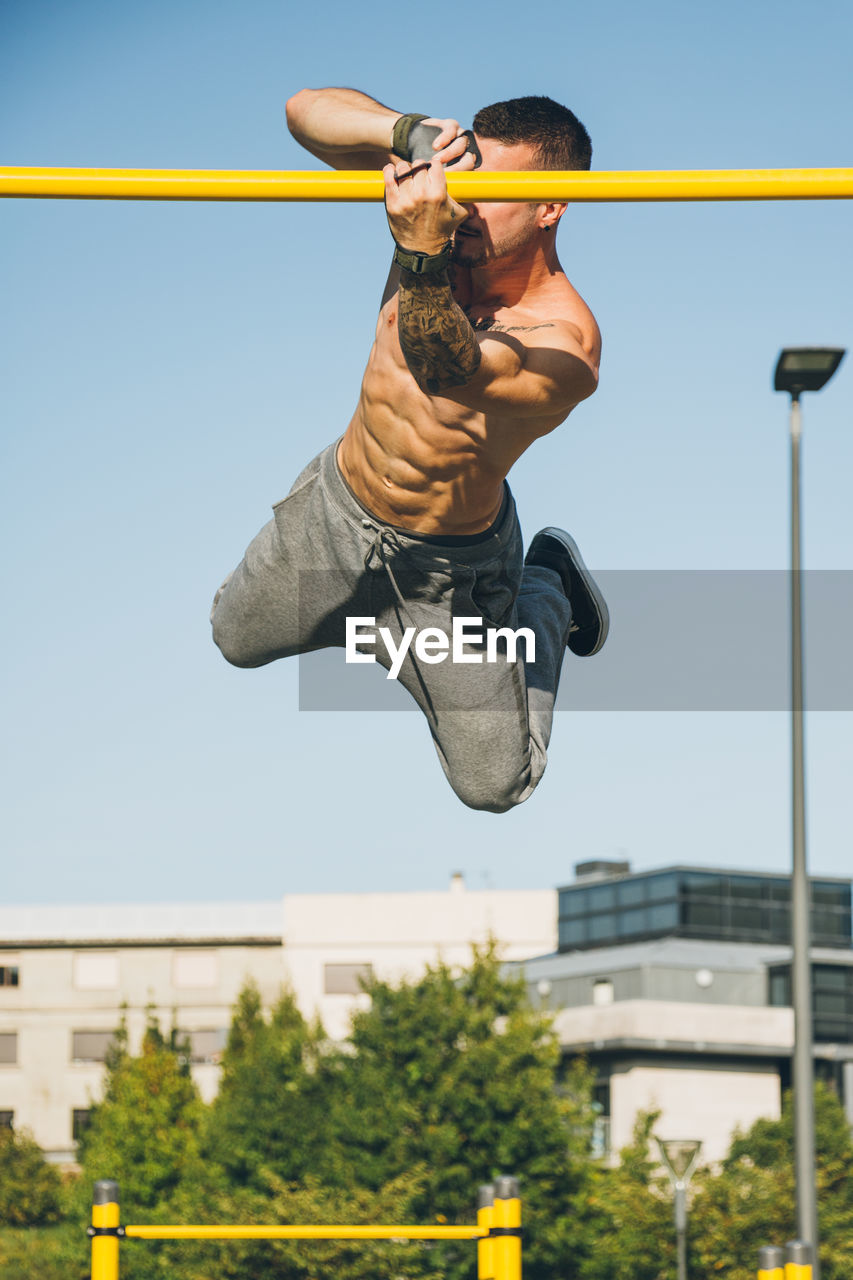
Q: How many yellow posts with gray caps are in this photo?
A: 5